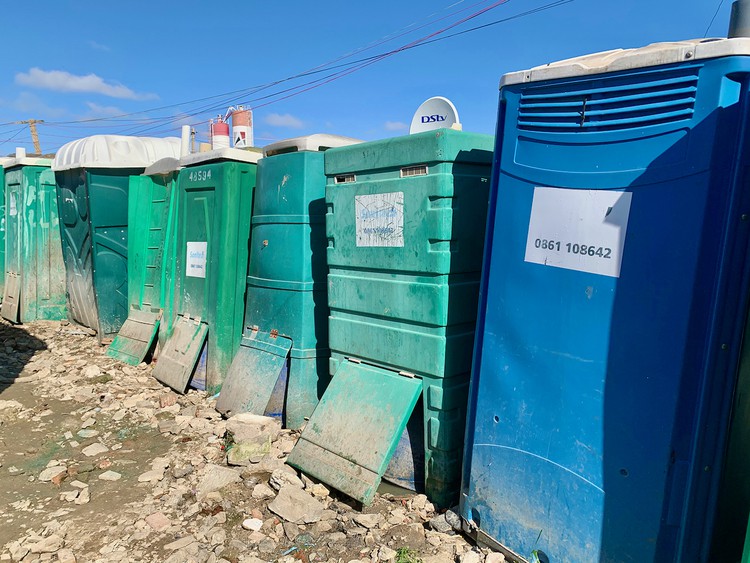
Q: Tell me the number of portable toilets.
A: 8